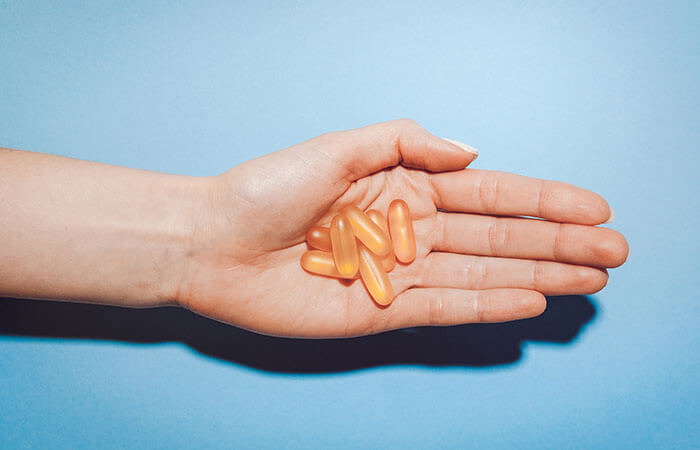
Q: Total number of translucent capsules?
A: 7